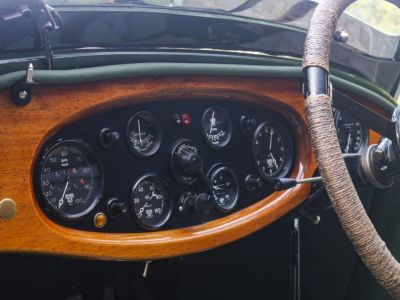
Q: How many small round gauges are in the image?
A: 4